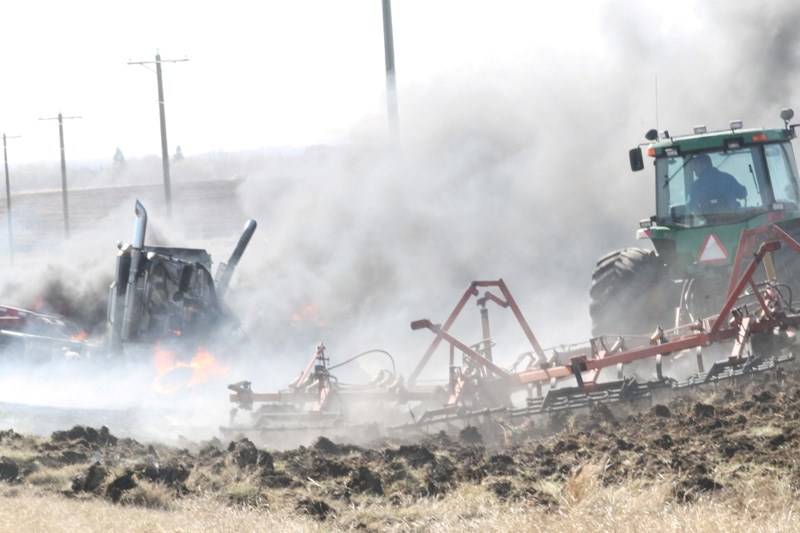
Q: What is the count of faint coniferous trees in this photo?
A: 2